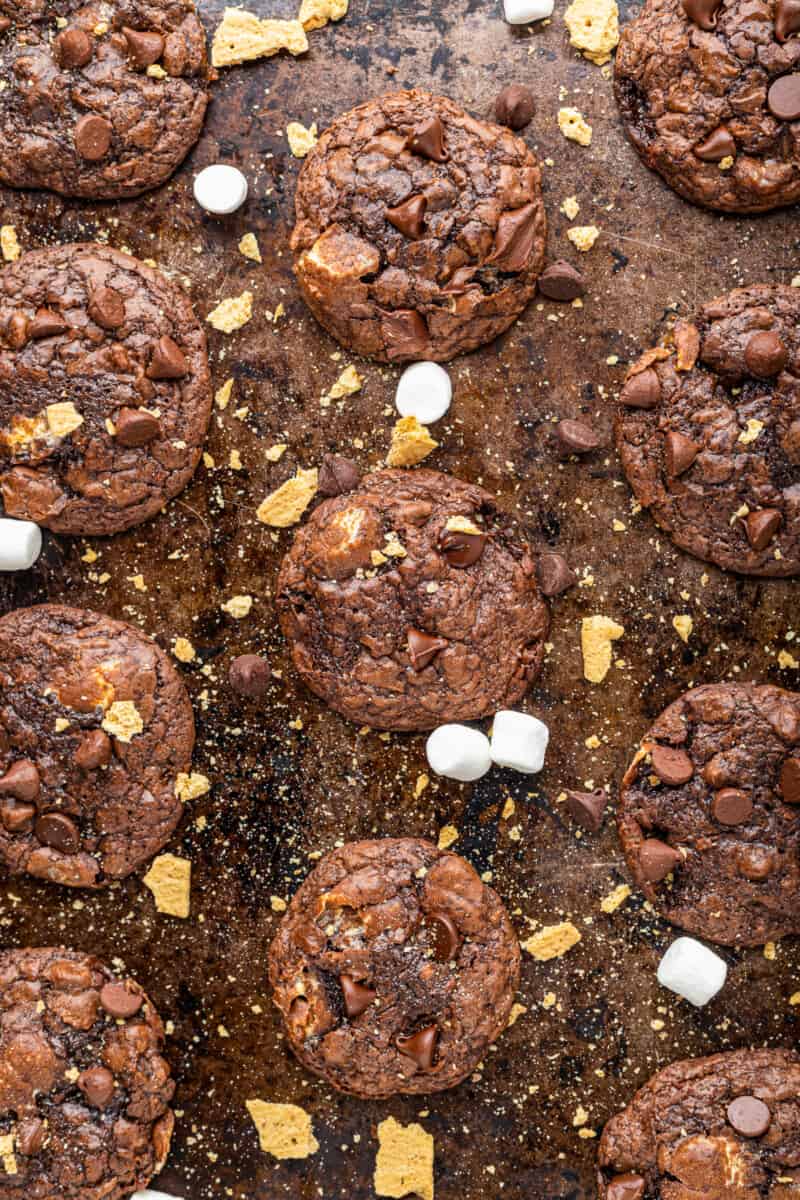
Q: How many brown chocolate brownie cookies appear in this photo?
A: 11